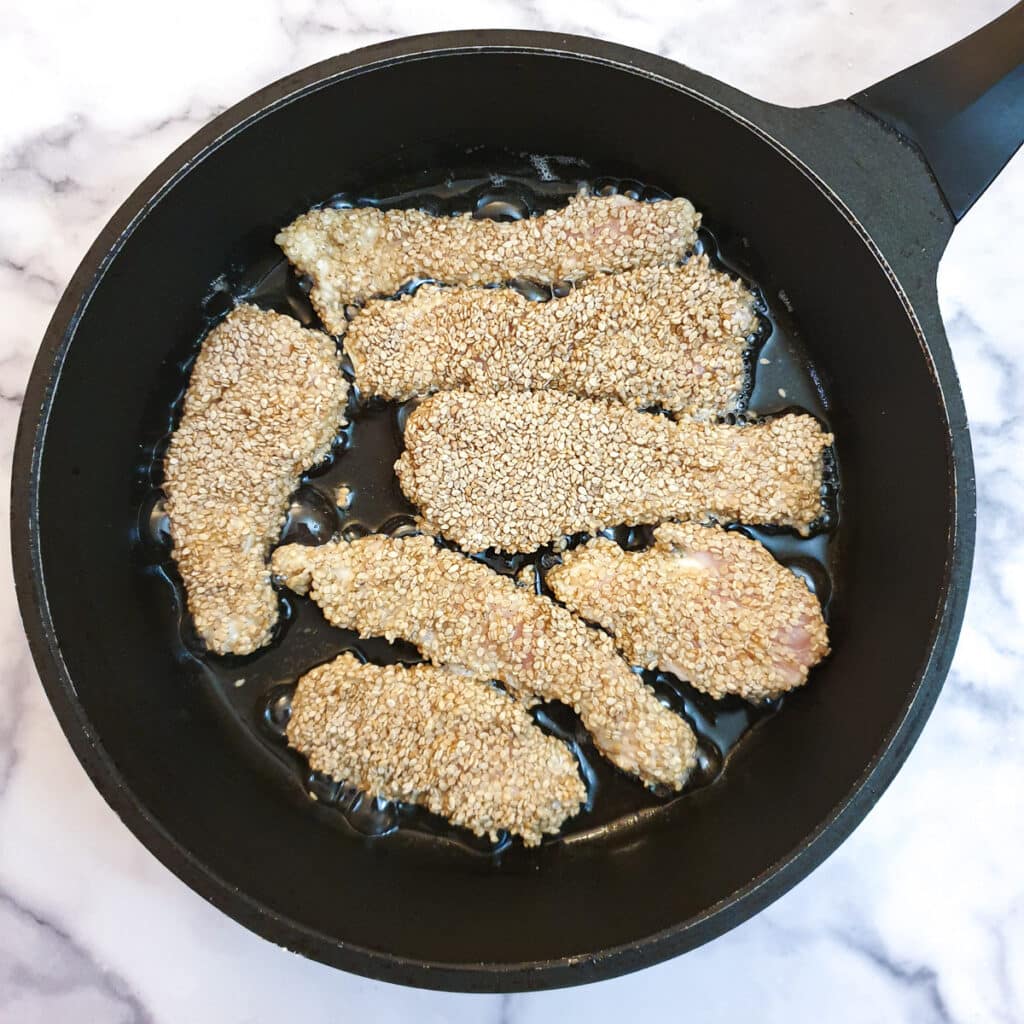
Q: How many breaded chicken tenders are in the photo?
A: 7